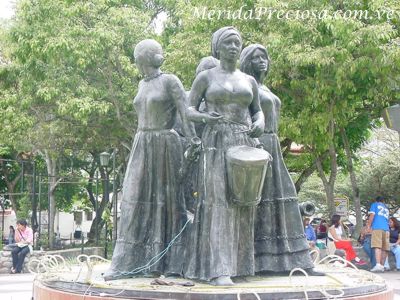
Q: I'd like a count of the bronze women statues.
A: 4